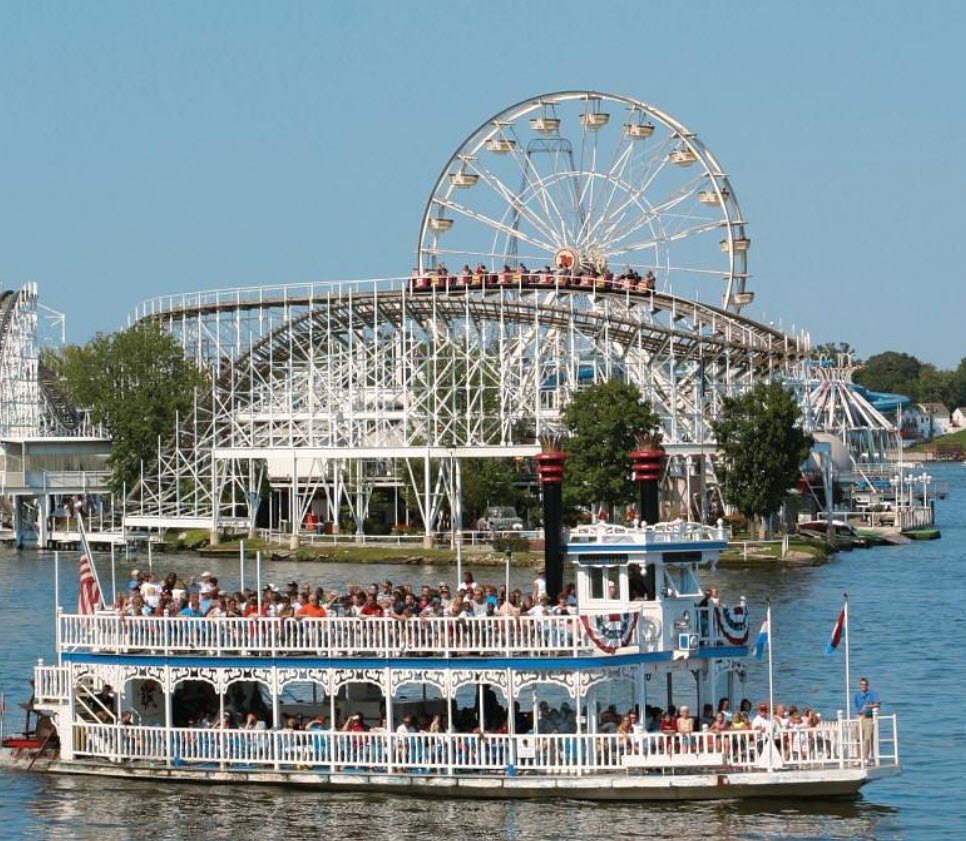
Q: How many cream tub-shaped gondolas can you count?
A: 10